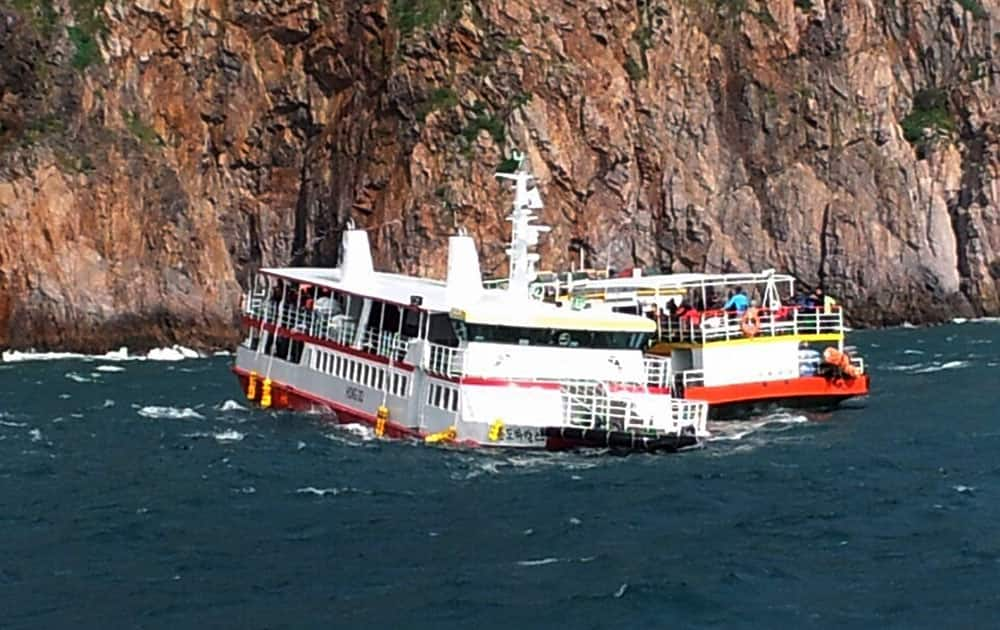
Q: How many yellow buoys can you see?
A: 5